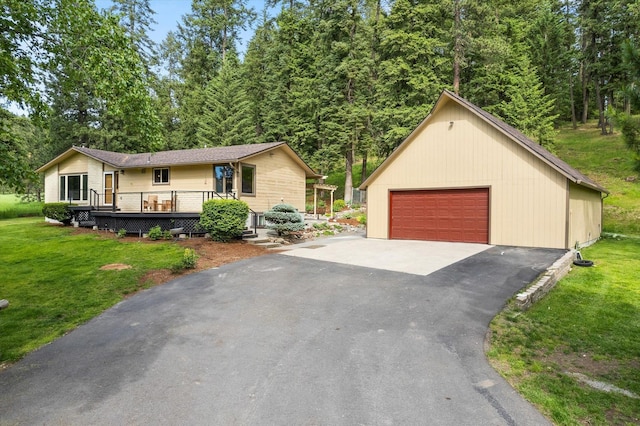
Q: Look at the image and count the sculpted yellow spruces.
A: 0